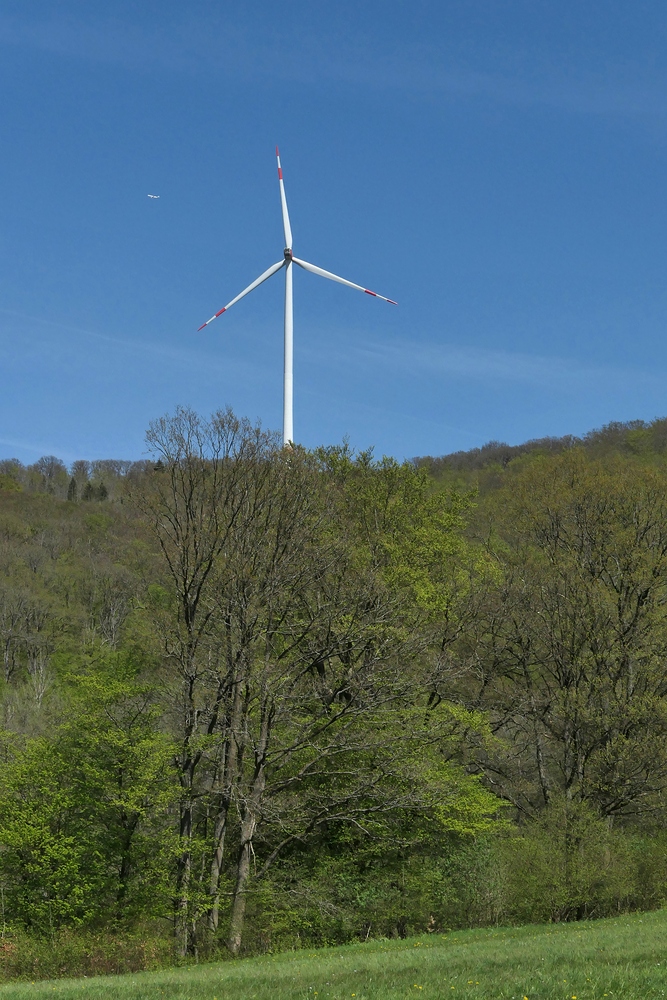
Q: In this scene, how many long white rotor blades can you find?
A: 3